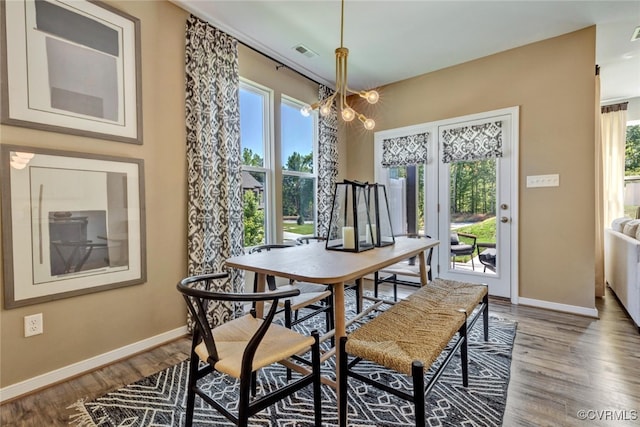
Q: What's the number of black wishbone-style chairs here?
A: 4